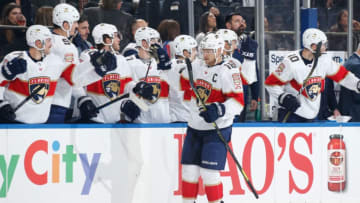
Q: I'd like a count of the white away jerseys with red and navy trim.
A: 8